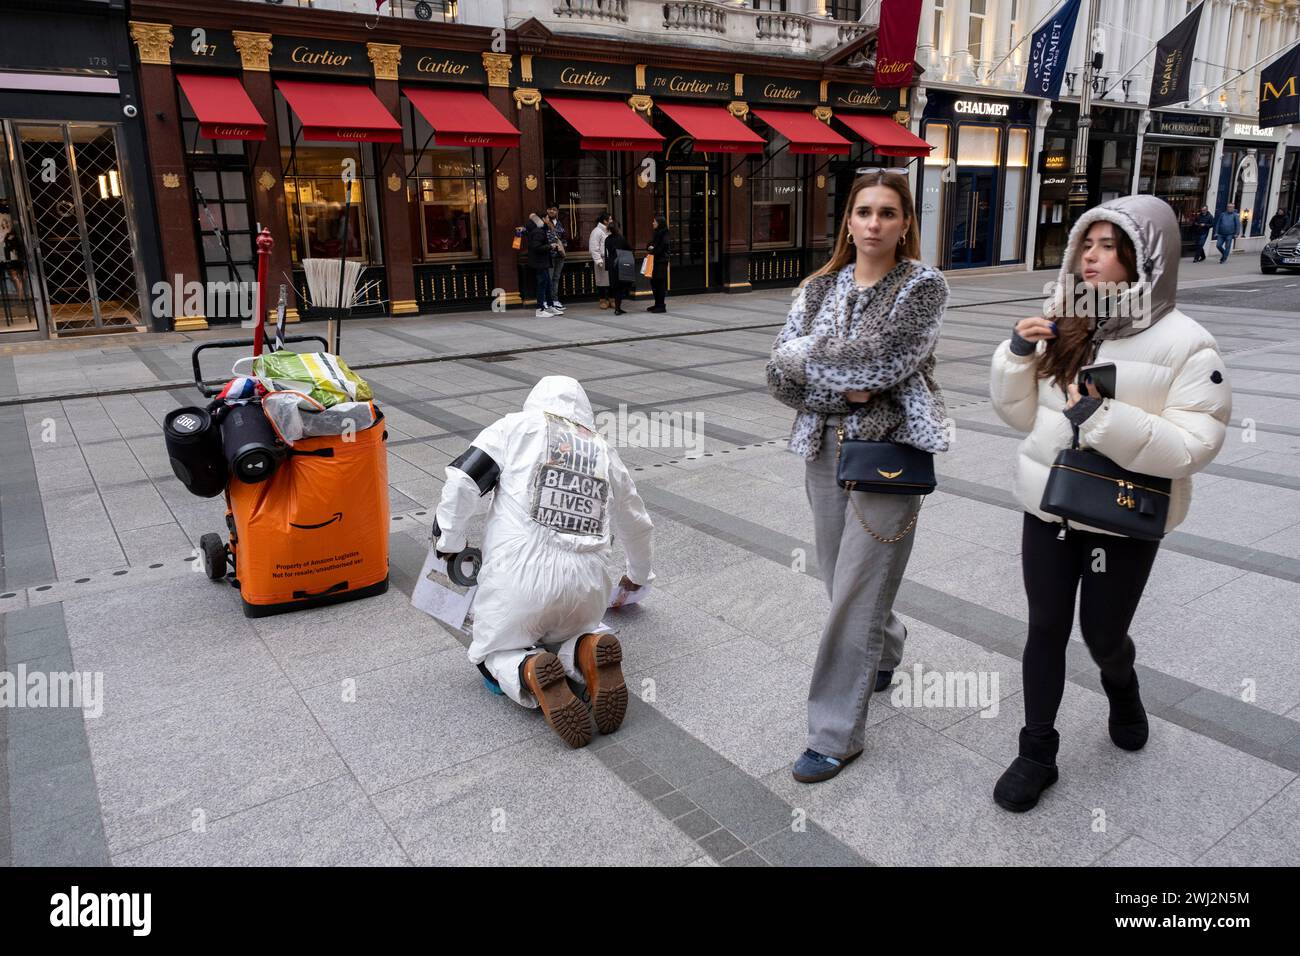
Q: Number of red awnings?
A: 7